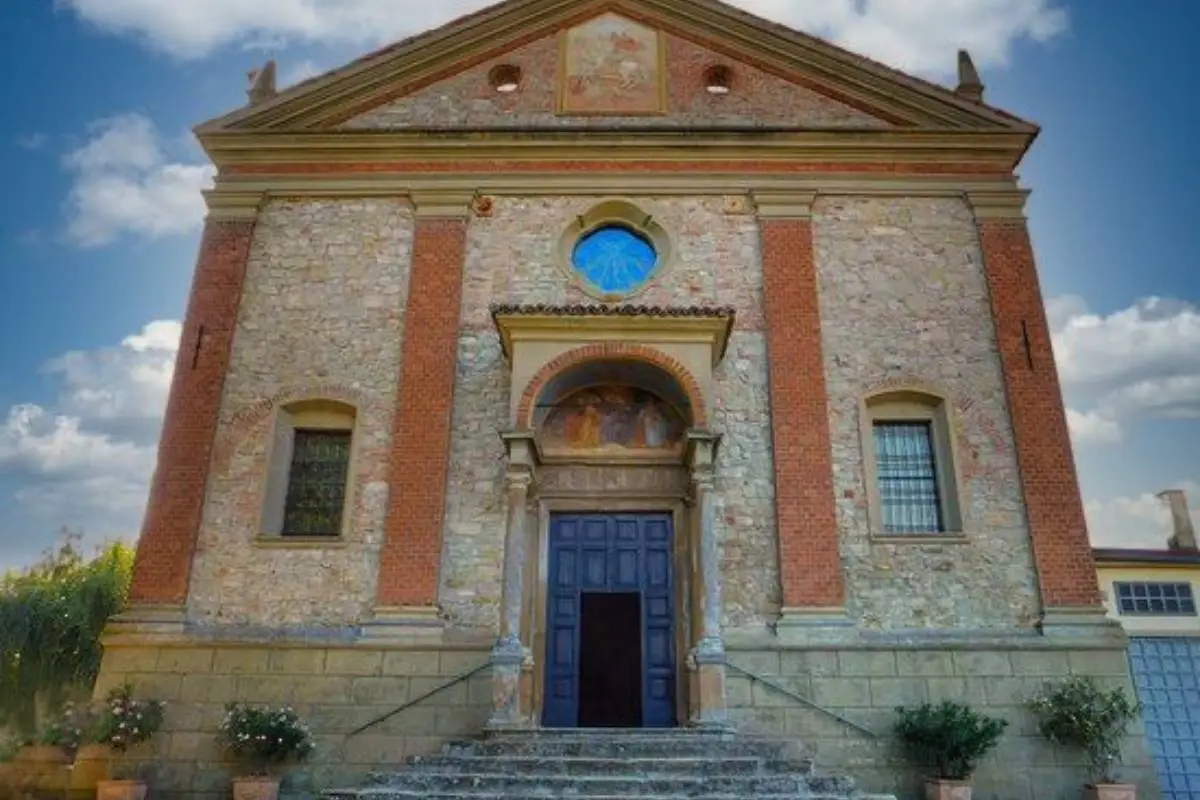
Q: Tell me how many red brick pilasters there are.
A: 4